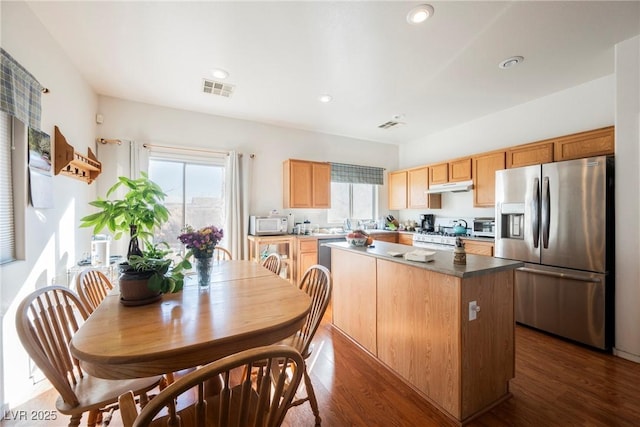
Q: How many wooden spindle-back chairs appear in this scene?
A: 6